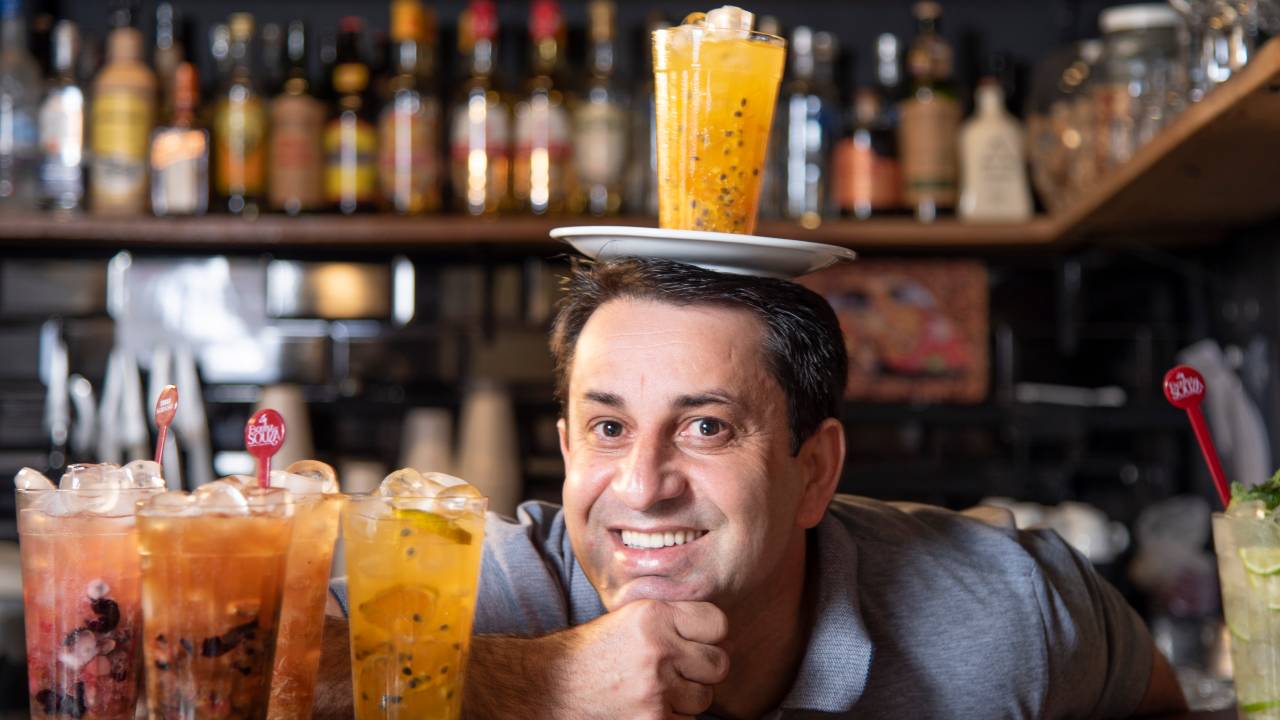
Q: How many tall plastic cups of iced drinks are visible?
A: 6